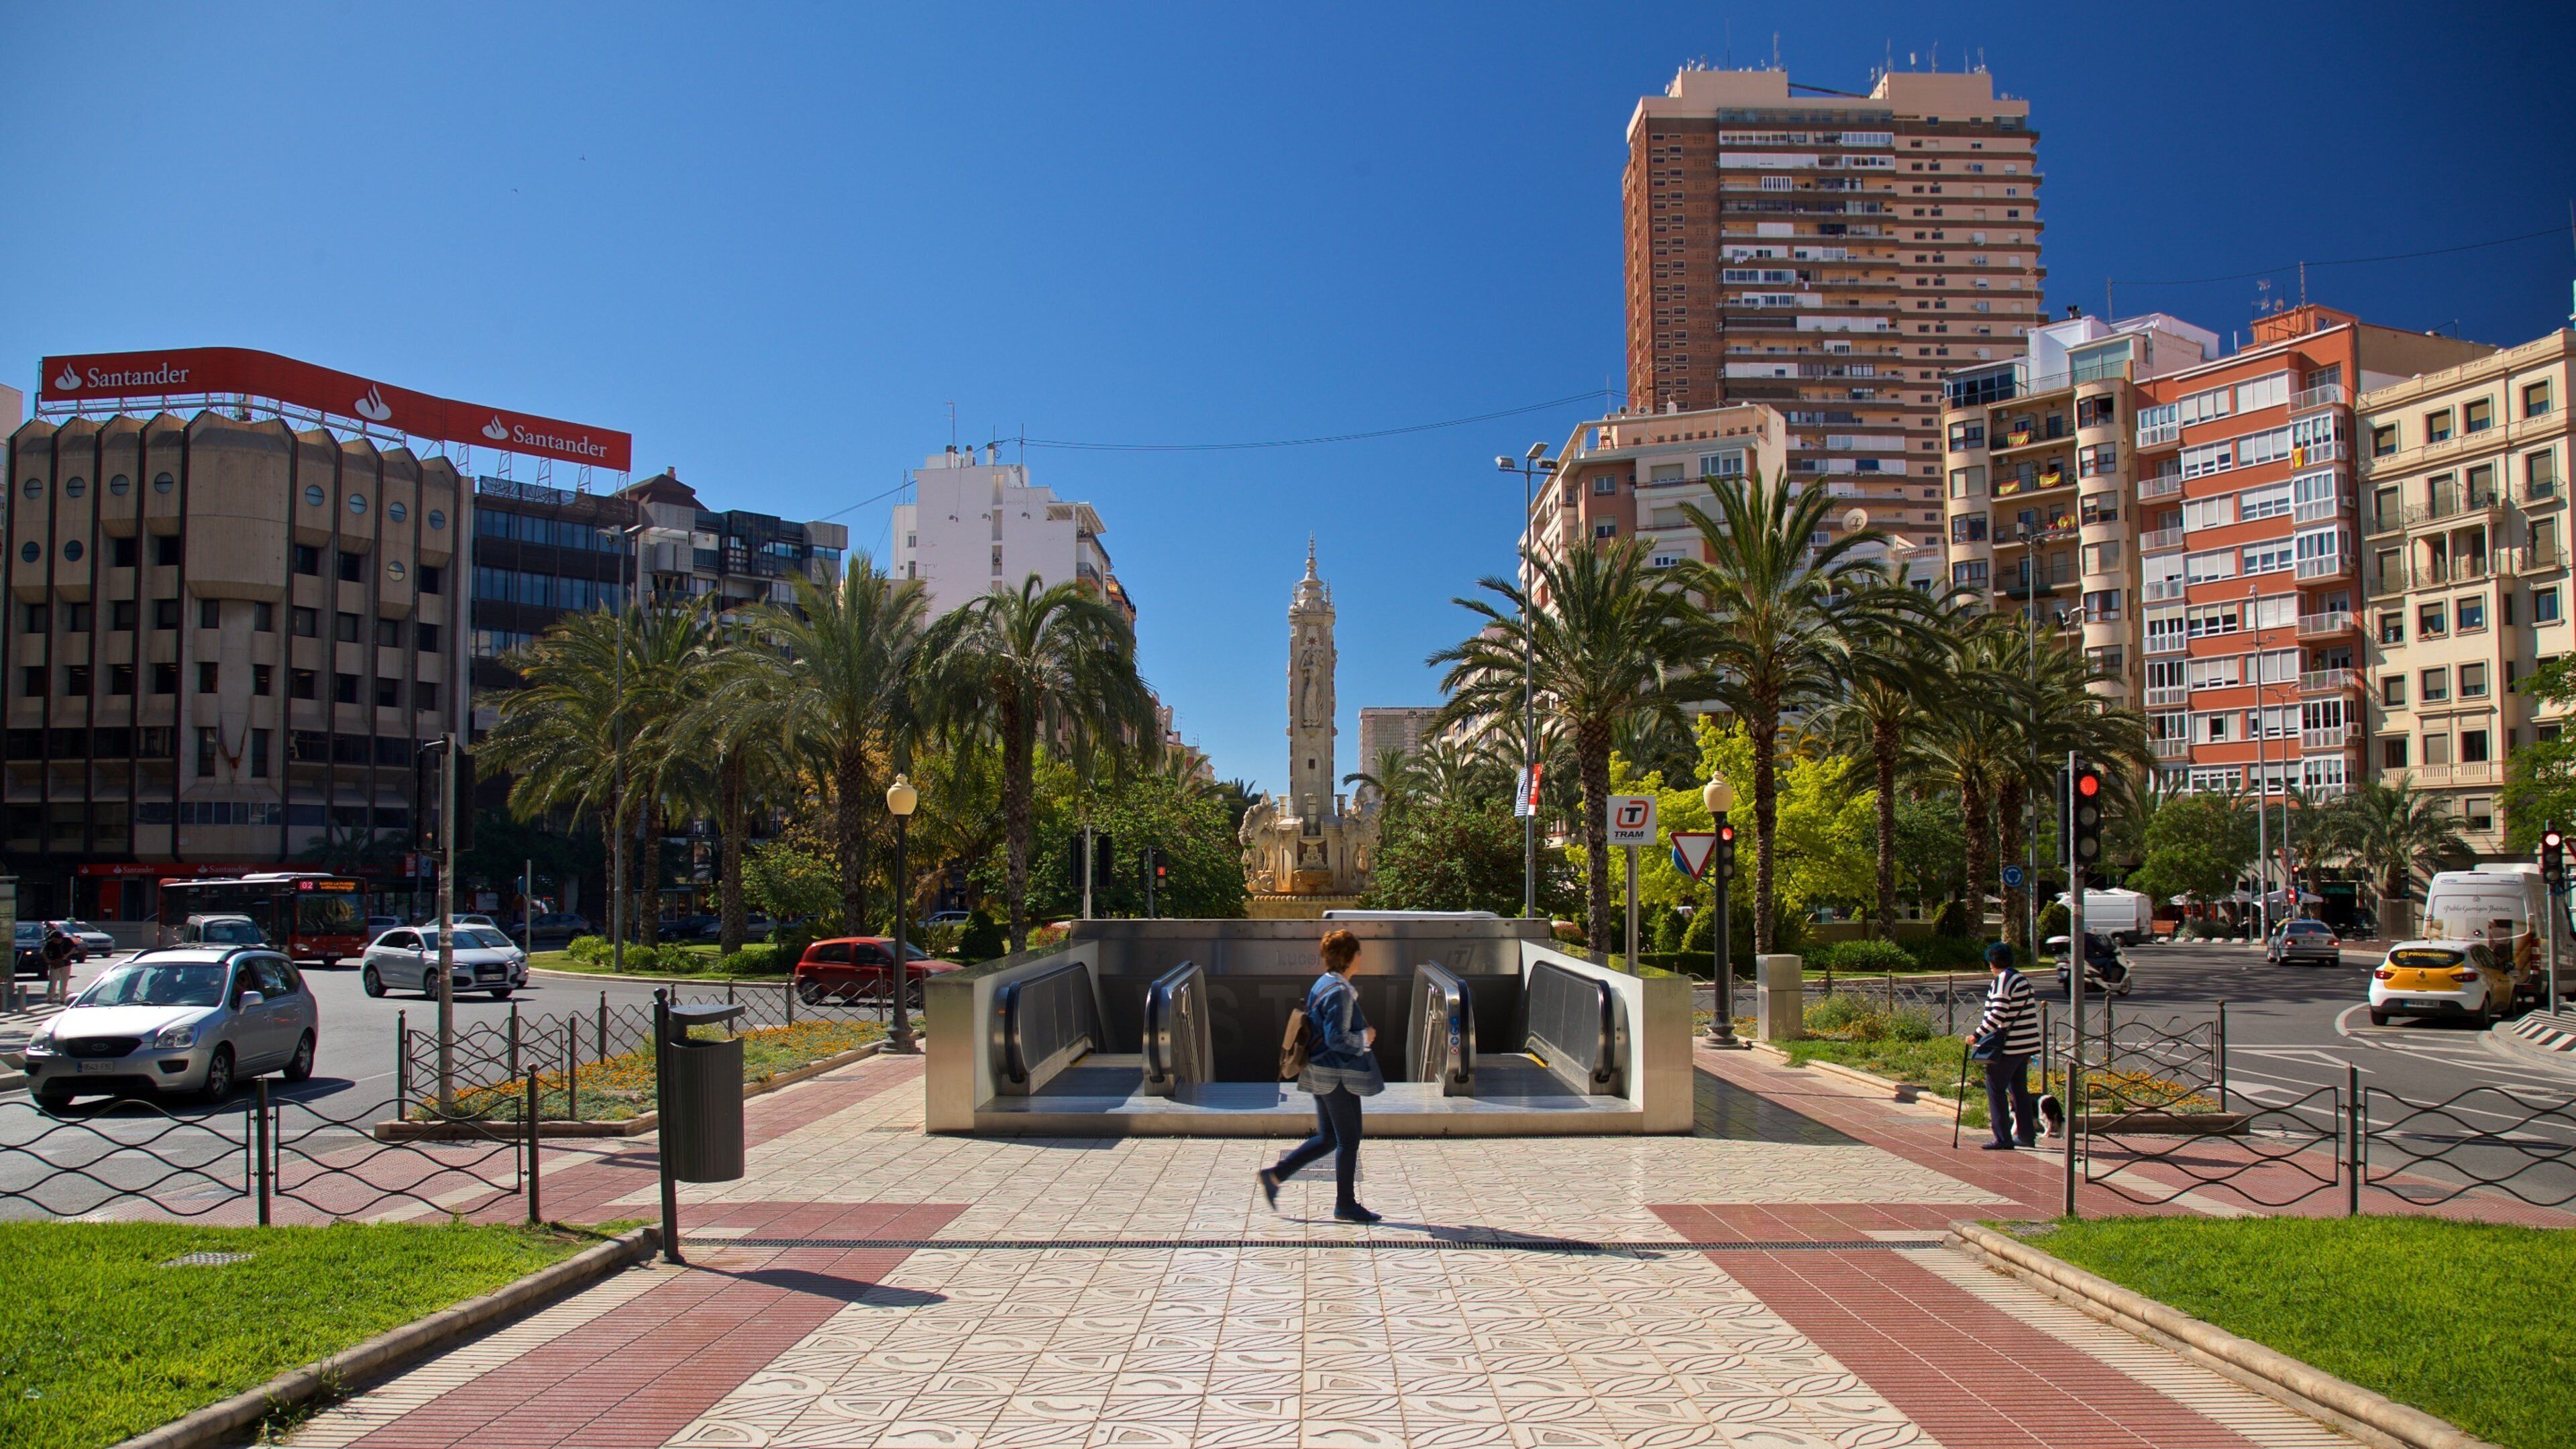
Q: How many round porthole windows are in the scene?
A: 11